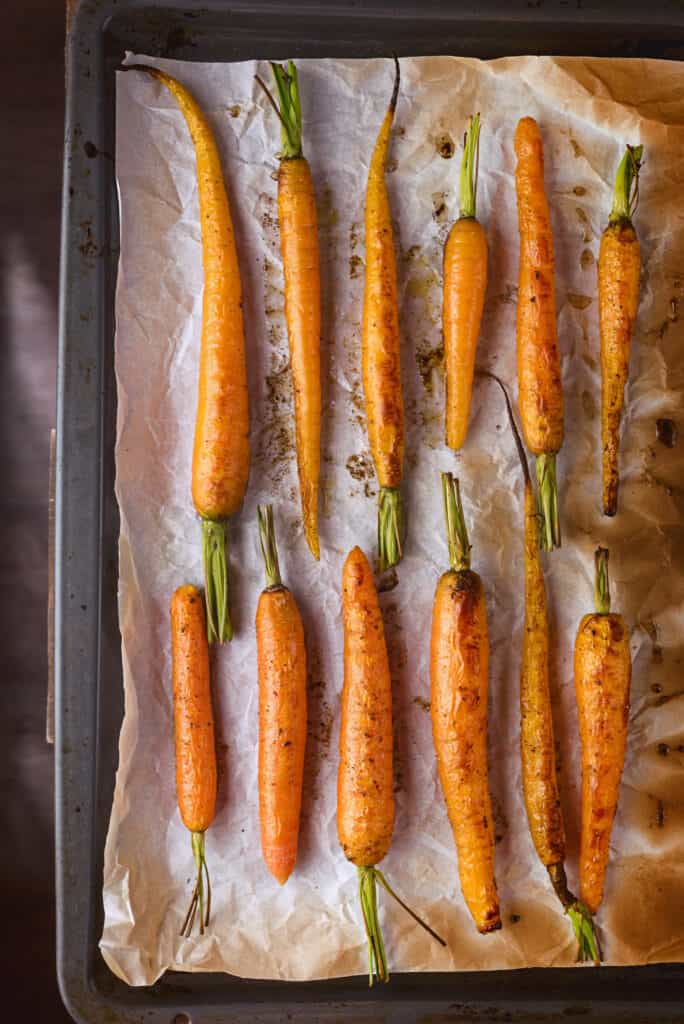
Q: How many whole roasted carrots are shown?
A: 12